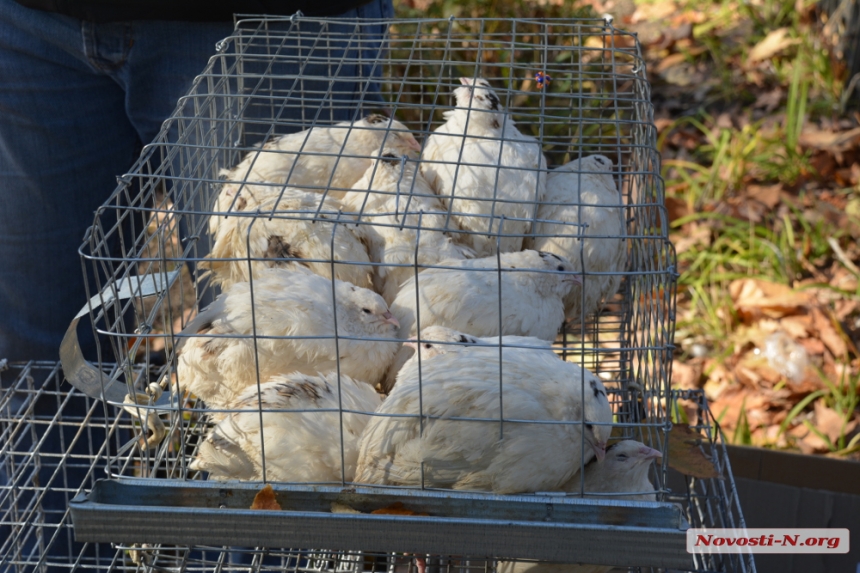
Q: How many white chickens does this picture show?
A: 11